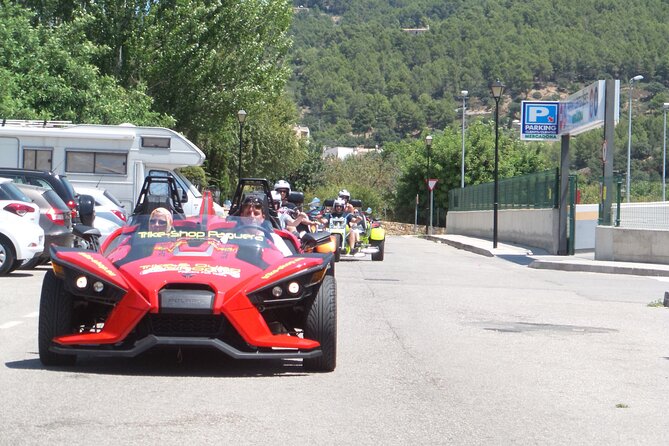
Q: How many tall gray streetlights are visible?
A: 3